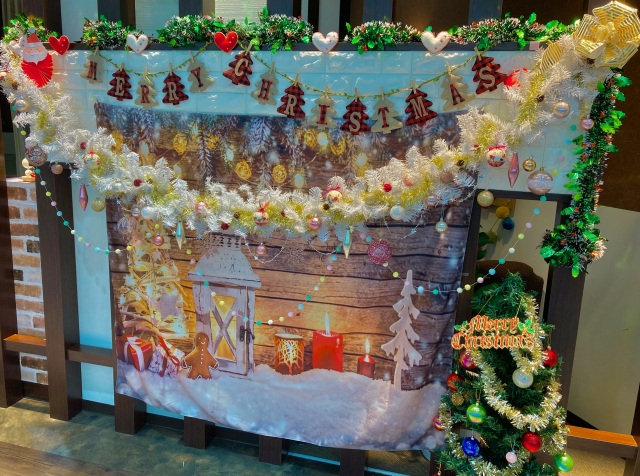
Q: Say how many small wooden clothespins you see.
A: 14